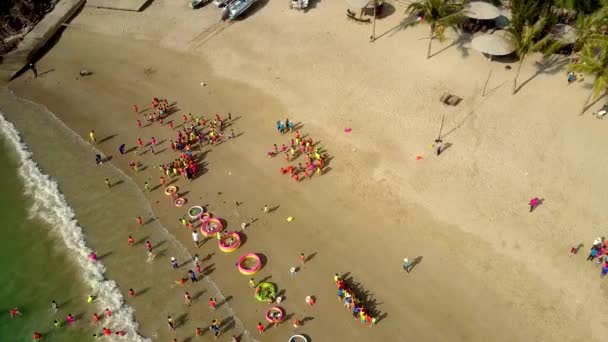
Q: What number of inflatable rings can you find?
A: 10